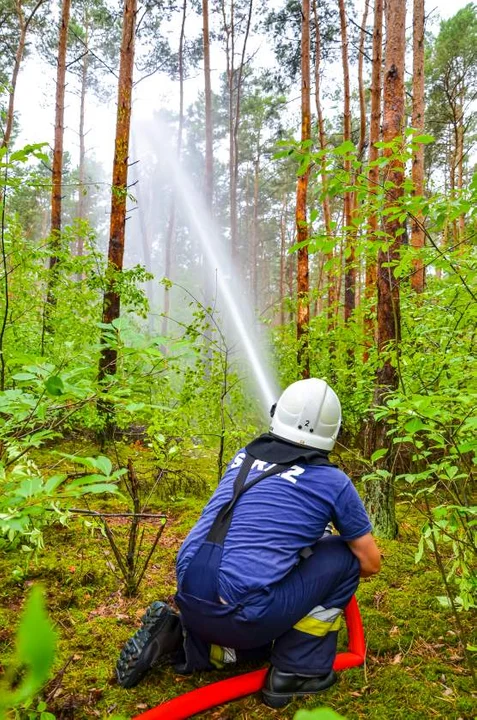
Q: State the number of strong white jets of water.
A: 1